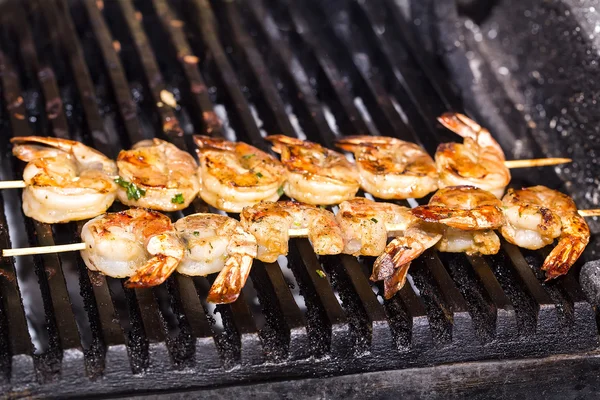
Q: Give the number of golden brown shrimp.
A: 12